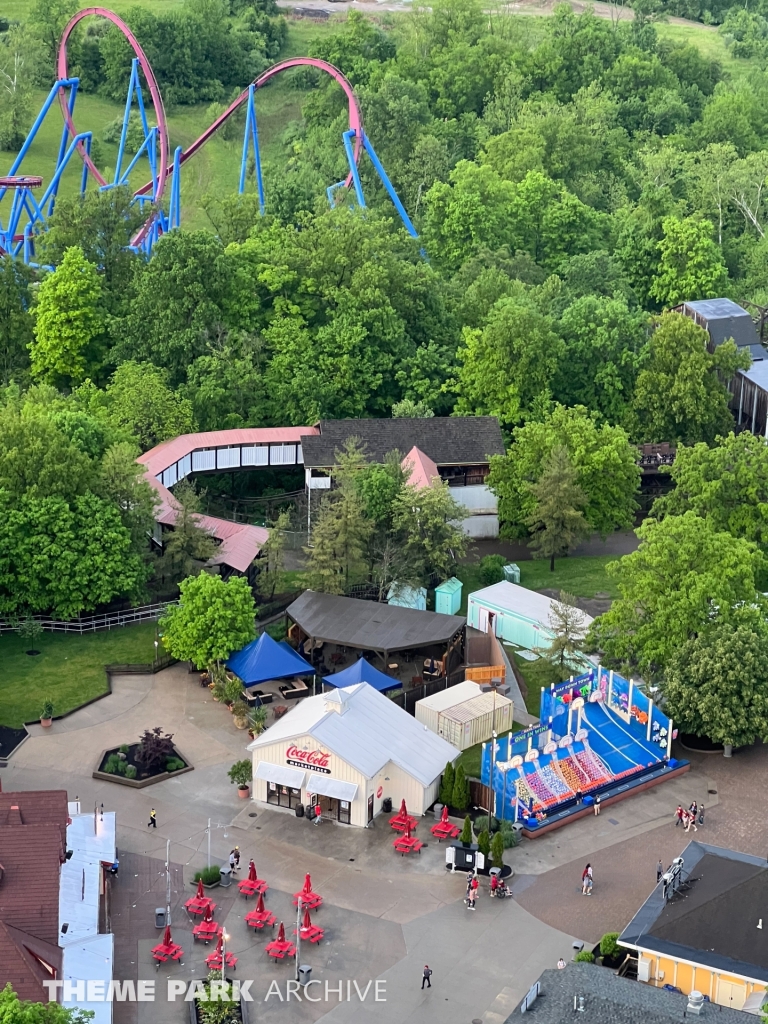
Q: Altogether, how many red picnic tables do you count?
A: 12